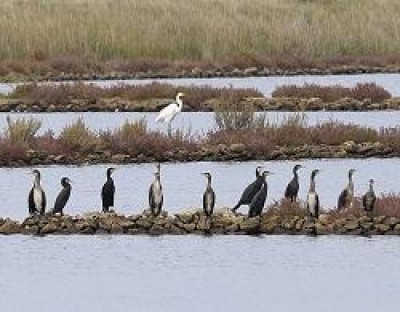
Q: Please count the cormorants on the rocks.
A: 11